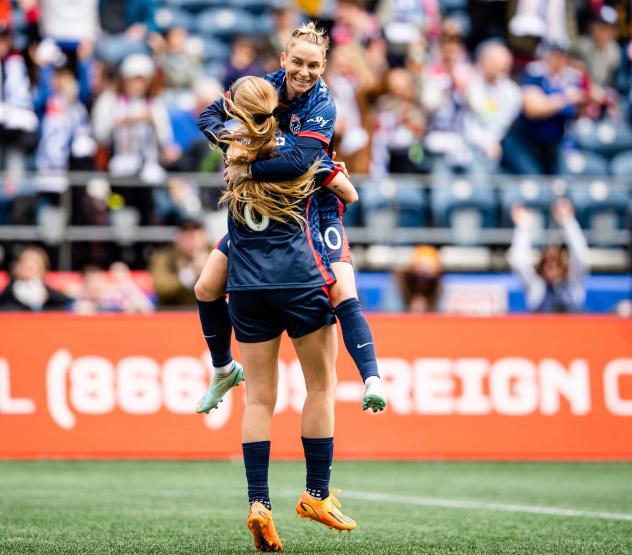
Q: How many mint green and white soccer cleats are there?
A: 2